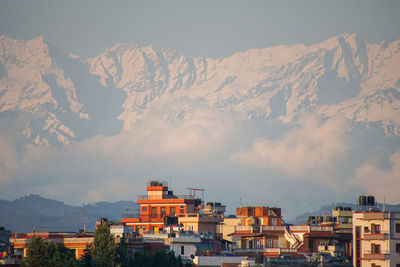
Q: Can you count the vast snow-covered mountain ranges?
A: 1